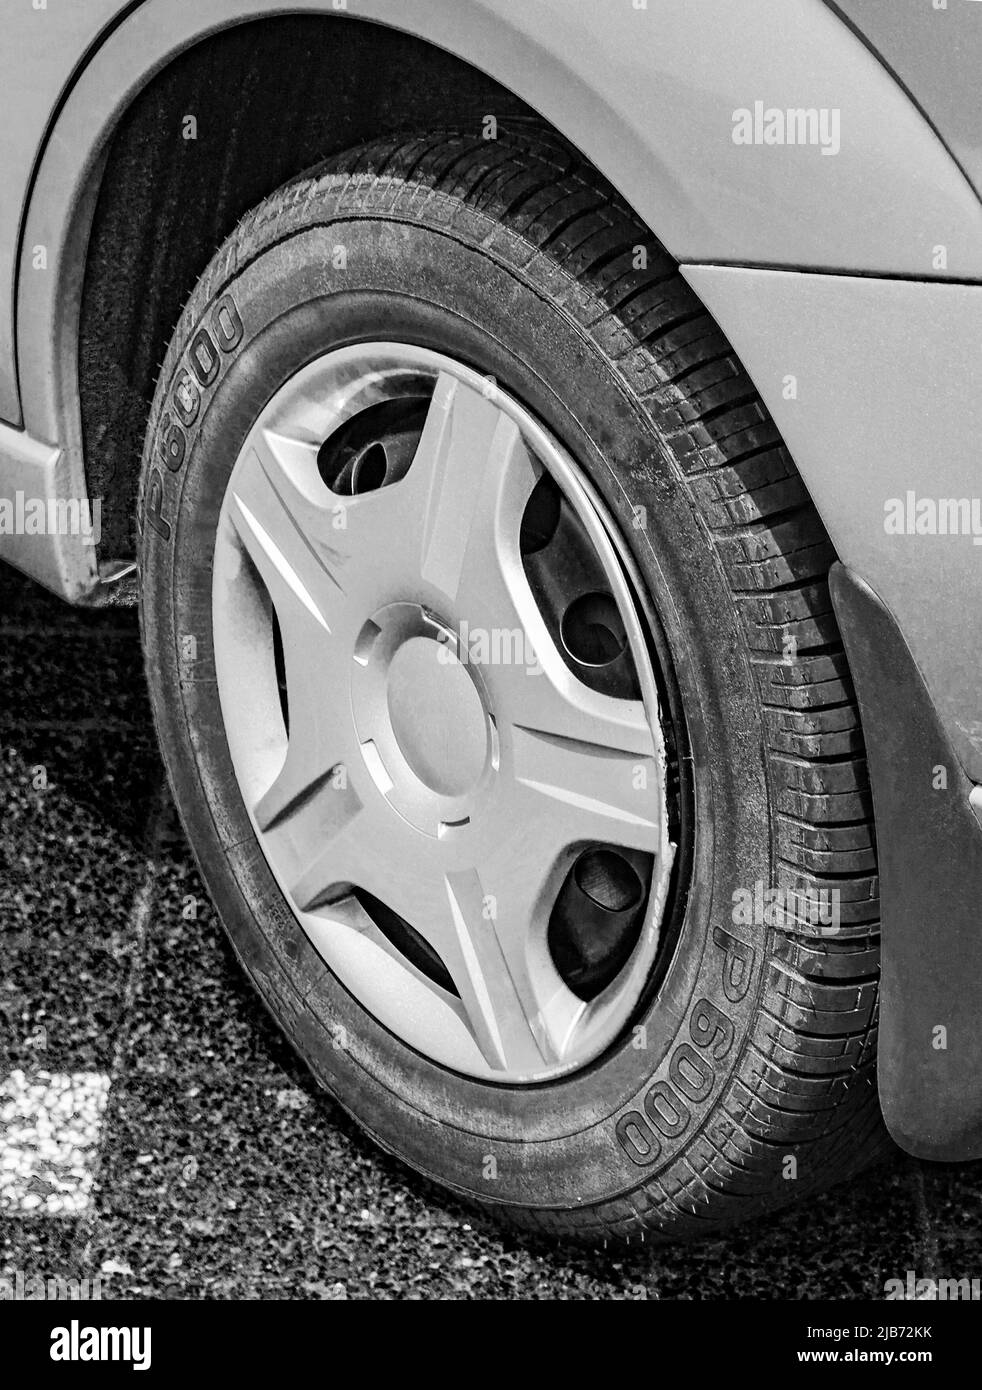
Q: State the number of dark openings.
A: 5